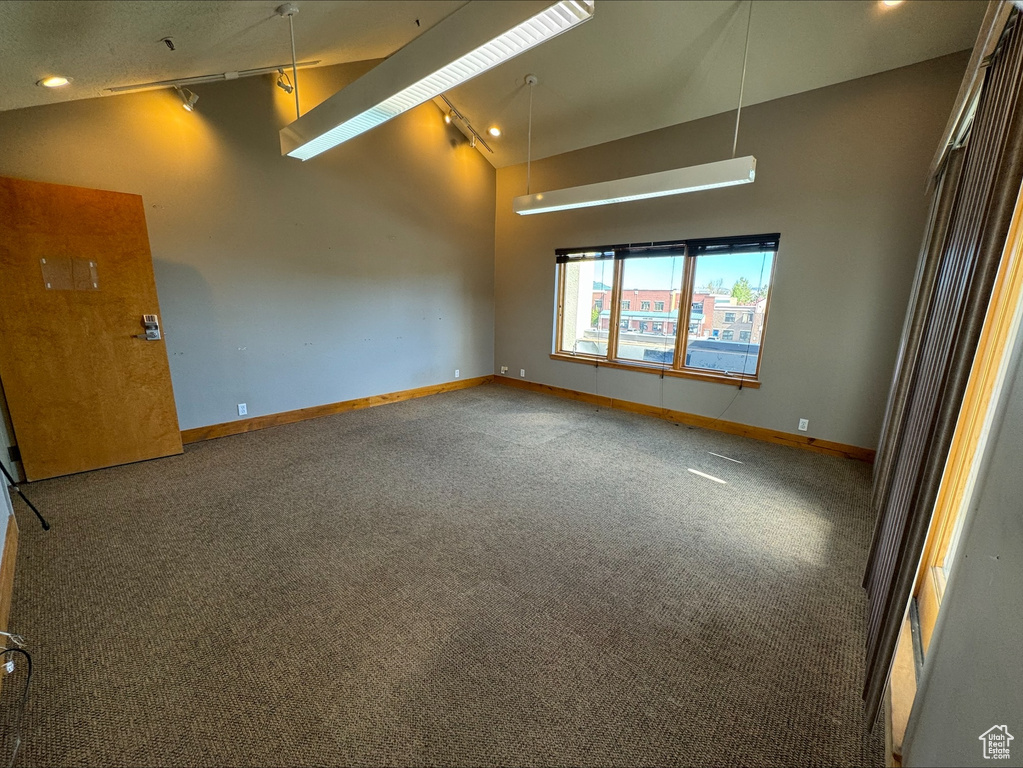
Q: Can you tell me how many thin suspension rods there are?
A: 3